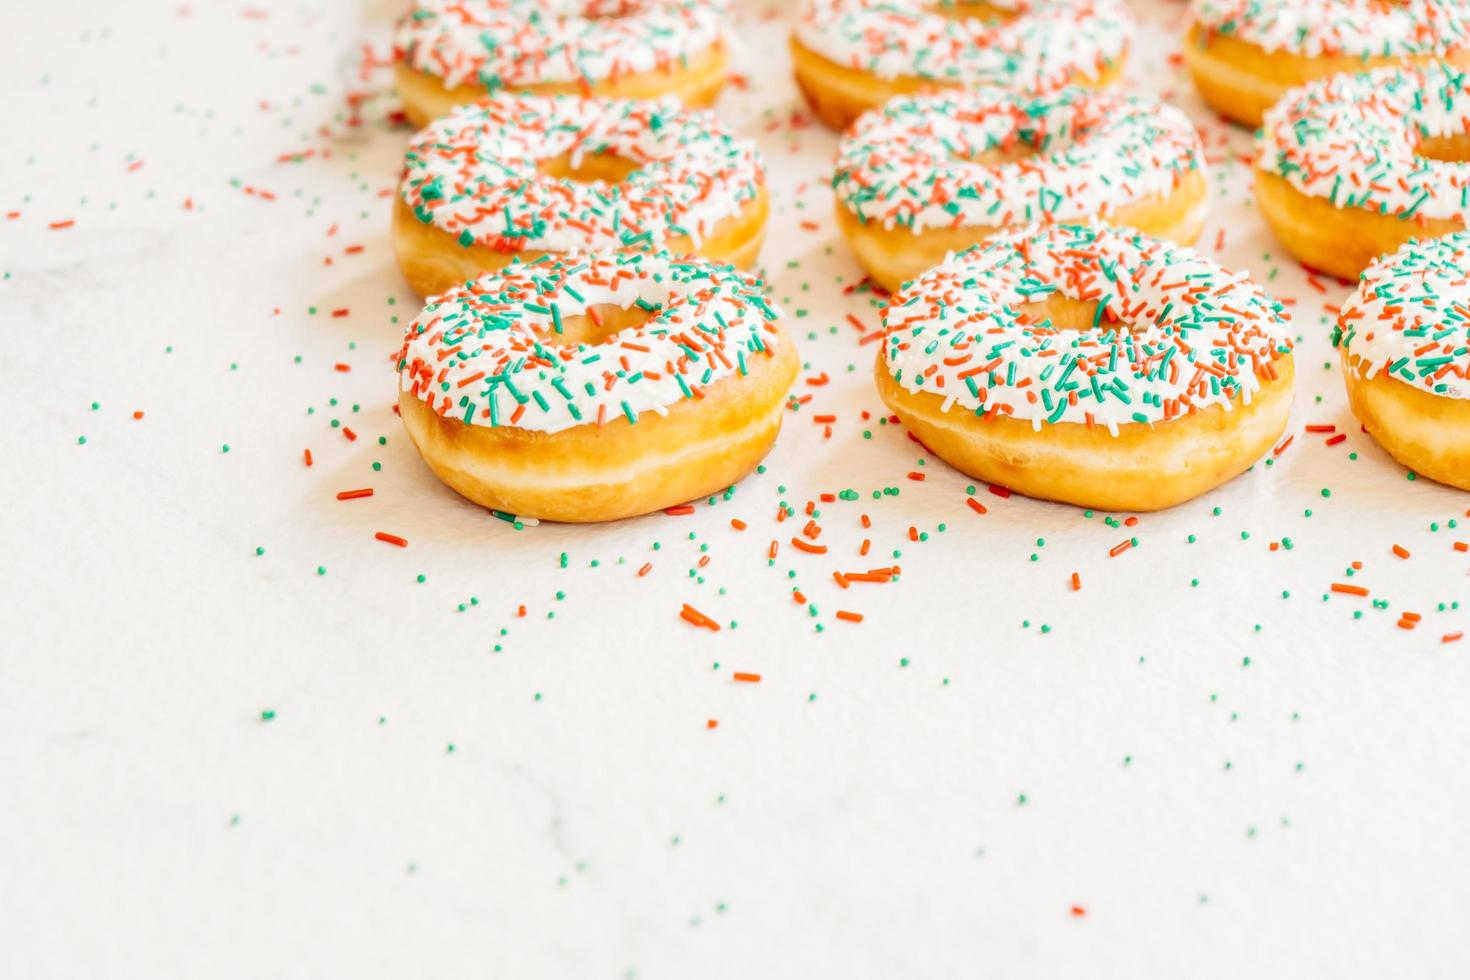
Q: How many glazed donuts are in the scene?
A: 9